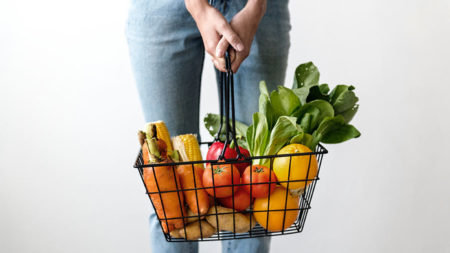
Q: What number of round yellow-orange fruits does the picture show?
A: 2